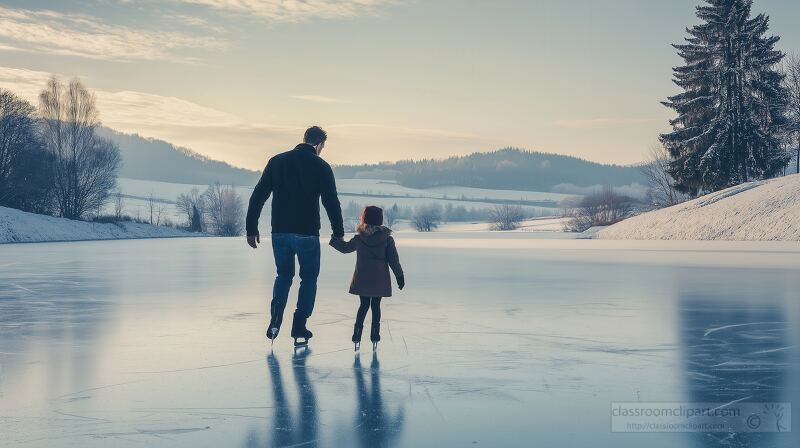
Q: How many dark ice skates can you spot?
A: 4